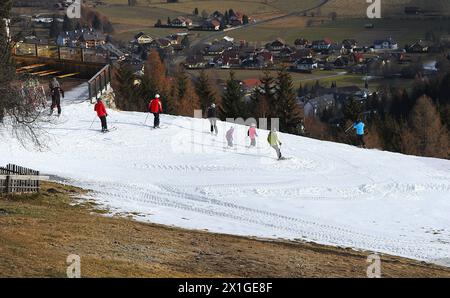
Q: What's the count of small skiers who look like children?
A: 2